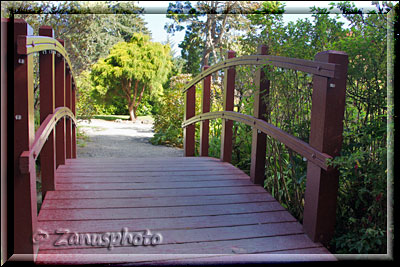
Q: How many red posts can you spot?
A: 10